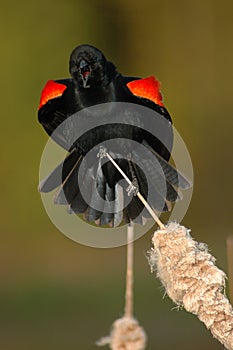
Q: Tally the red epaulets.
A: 2